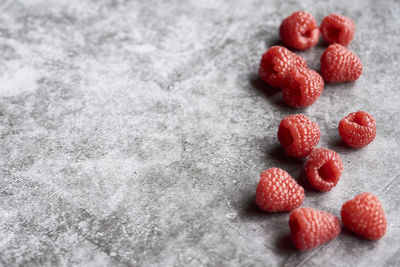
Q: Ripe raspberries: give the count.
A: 11